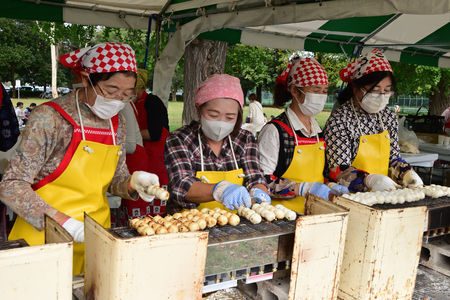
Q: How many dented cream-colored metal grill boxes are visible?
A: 4